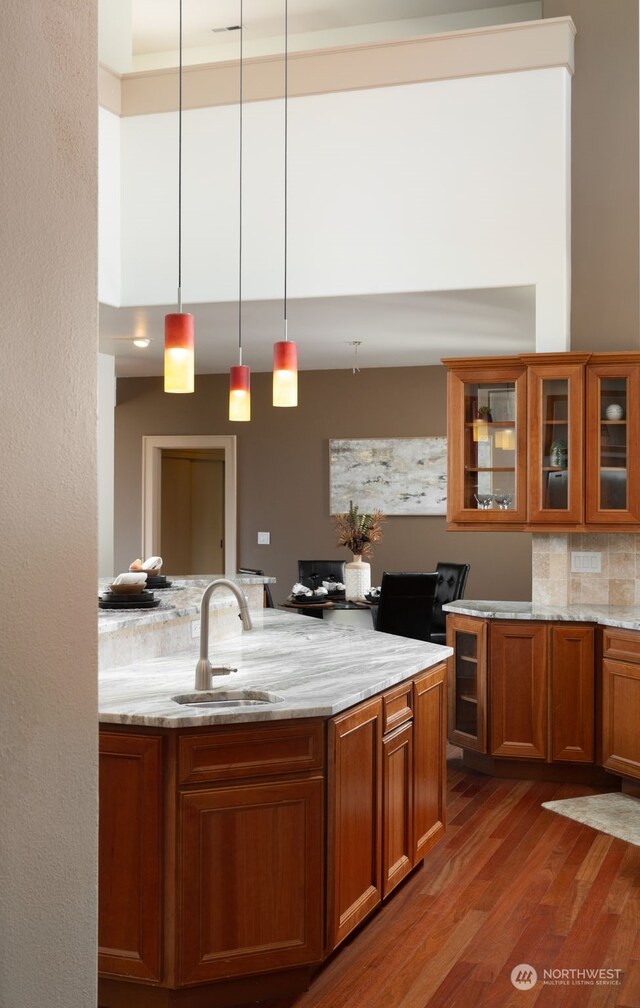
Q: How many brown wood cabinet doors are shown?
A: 12